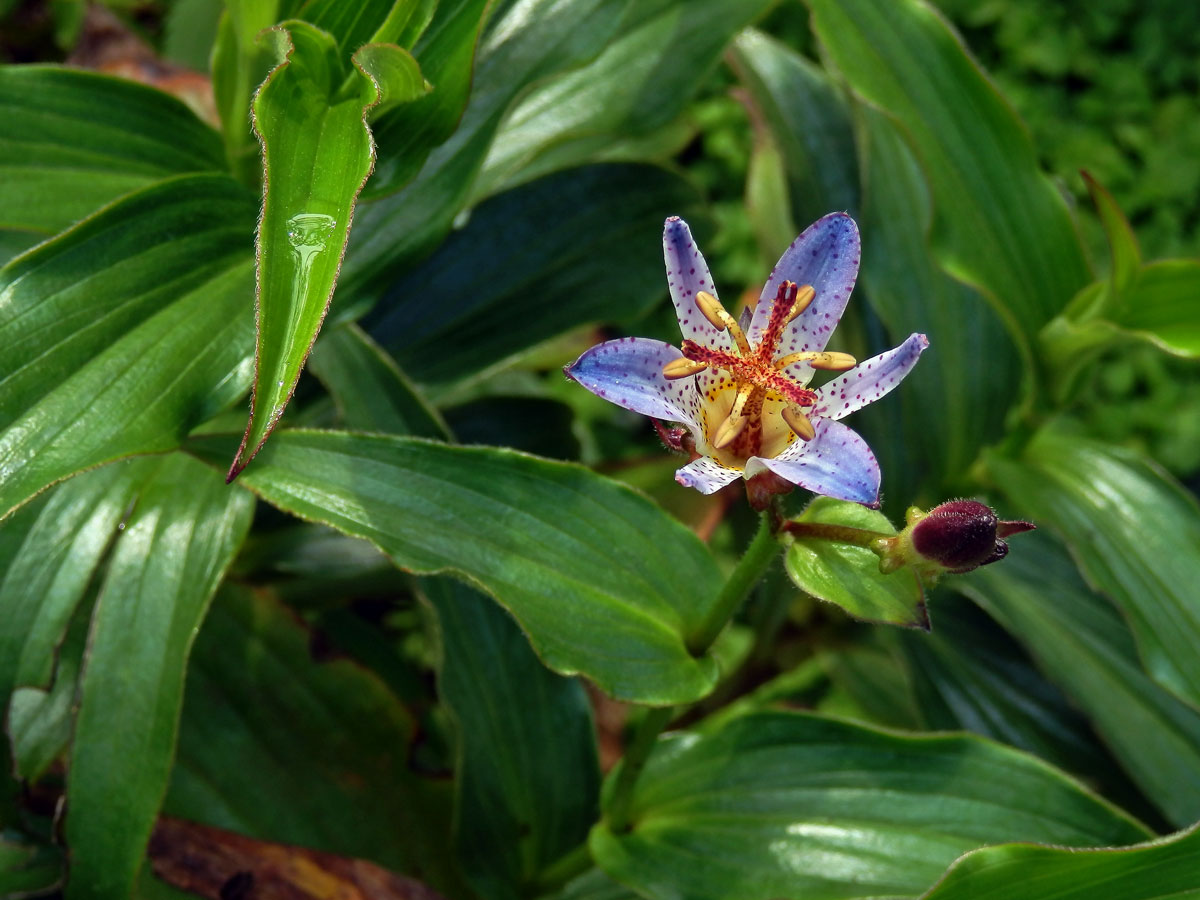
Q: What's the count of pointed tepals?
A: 6